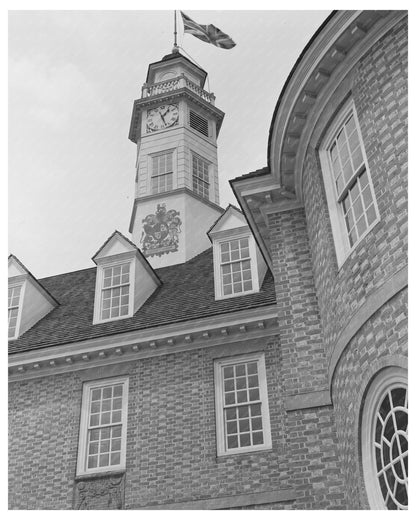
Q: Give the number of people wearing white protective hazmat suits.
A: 0